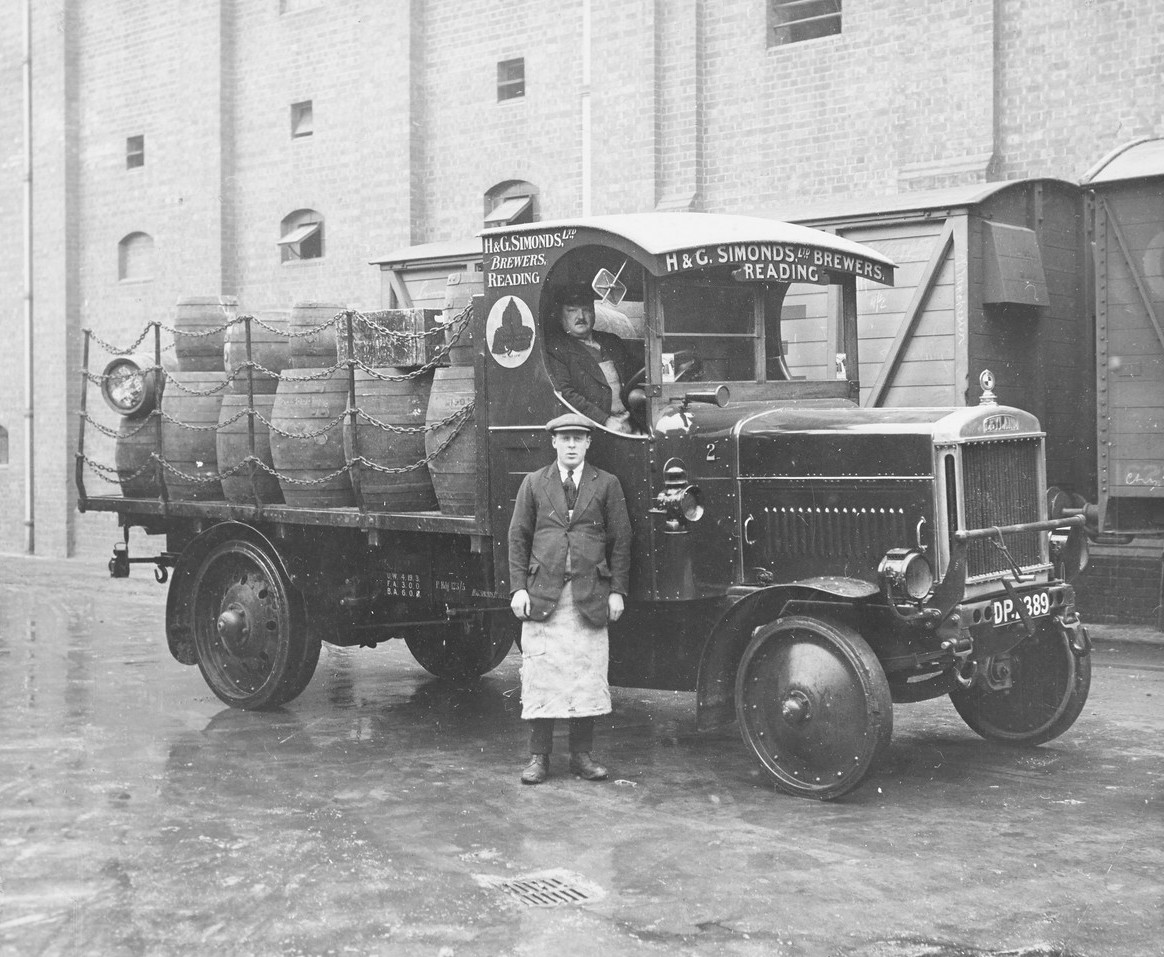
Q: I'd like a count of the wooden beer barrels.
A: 11